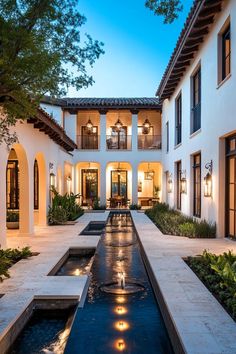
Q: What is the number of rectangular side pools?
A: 3